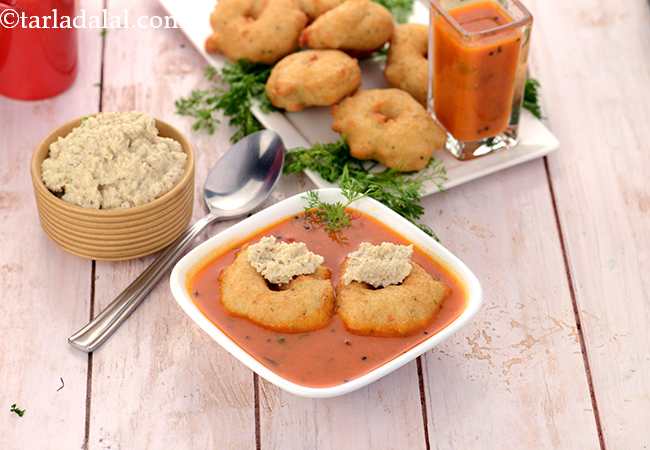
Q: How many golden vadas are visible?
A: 8